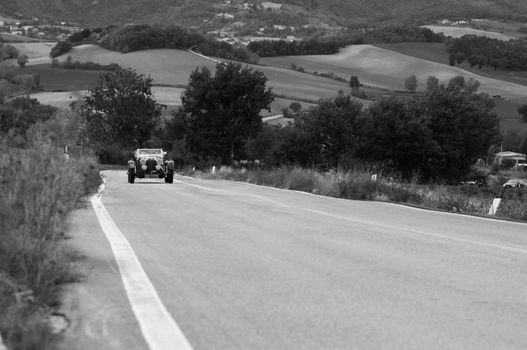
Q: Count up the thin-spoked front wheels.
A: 2